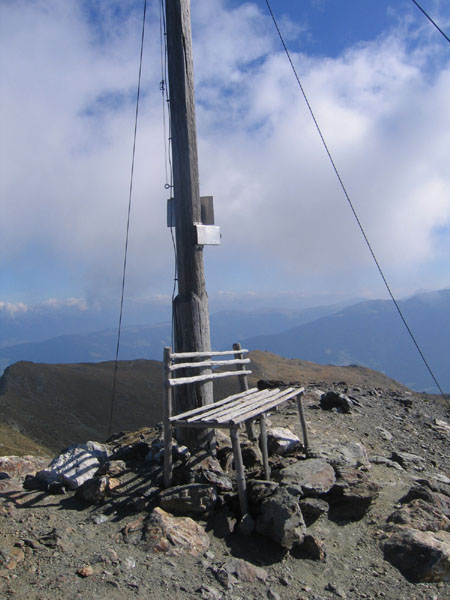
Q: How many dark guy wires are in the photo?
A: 3